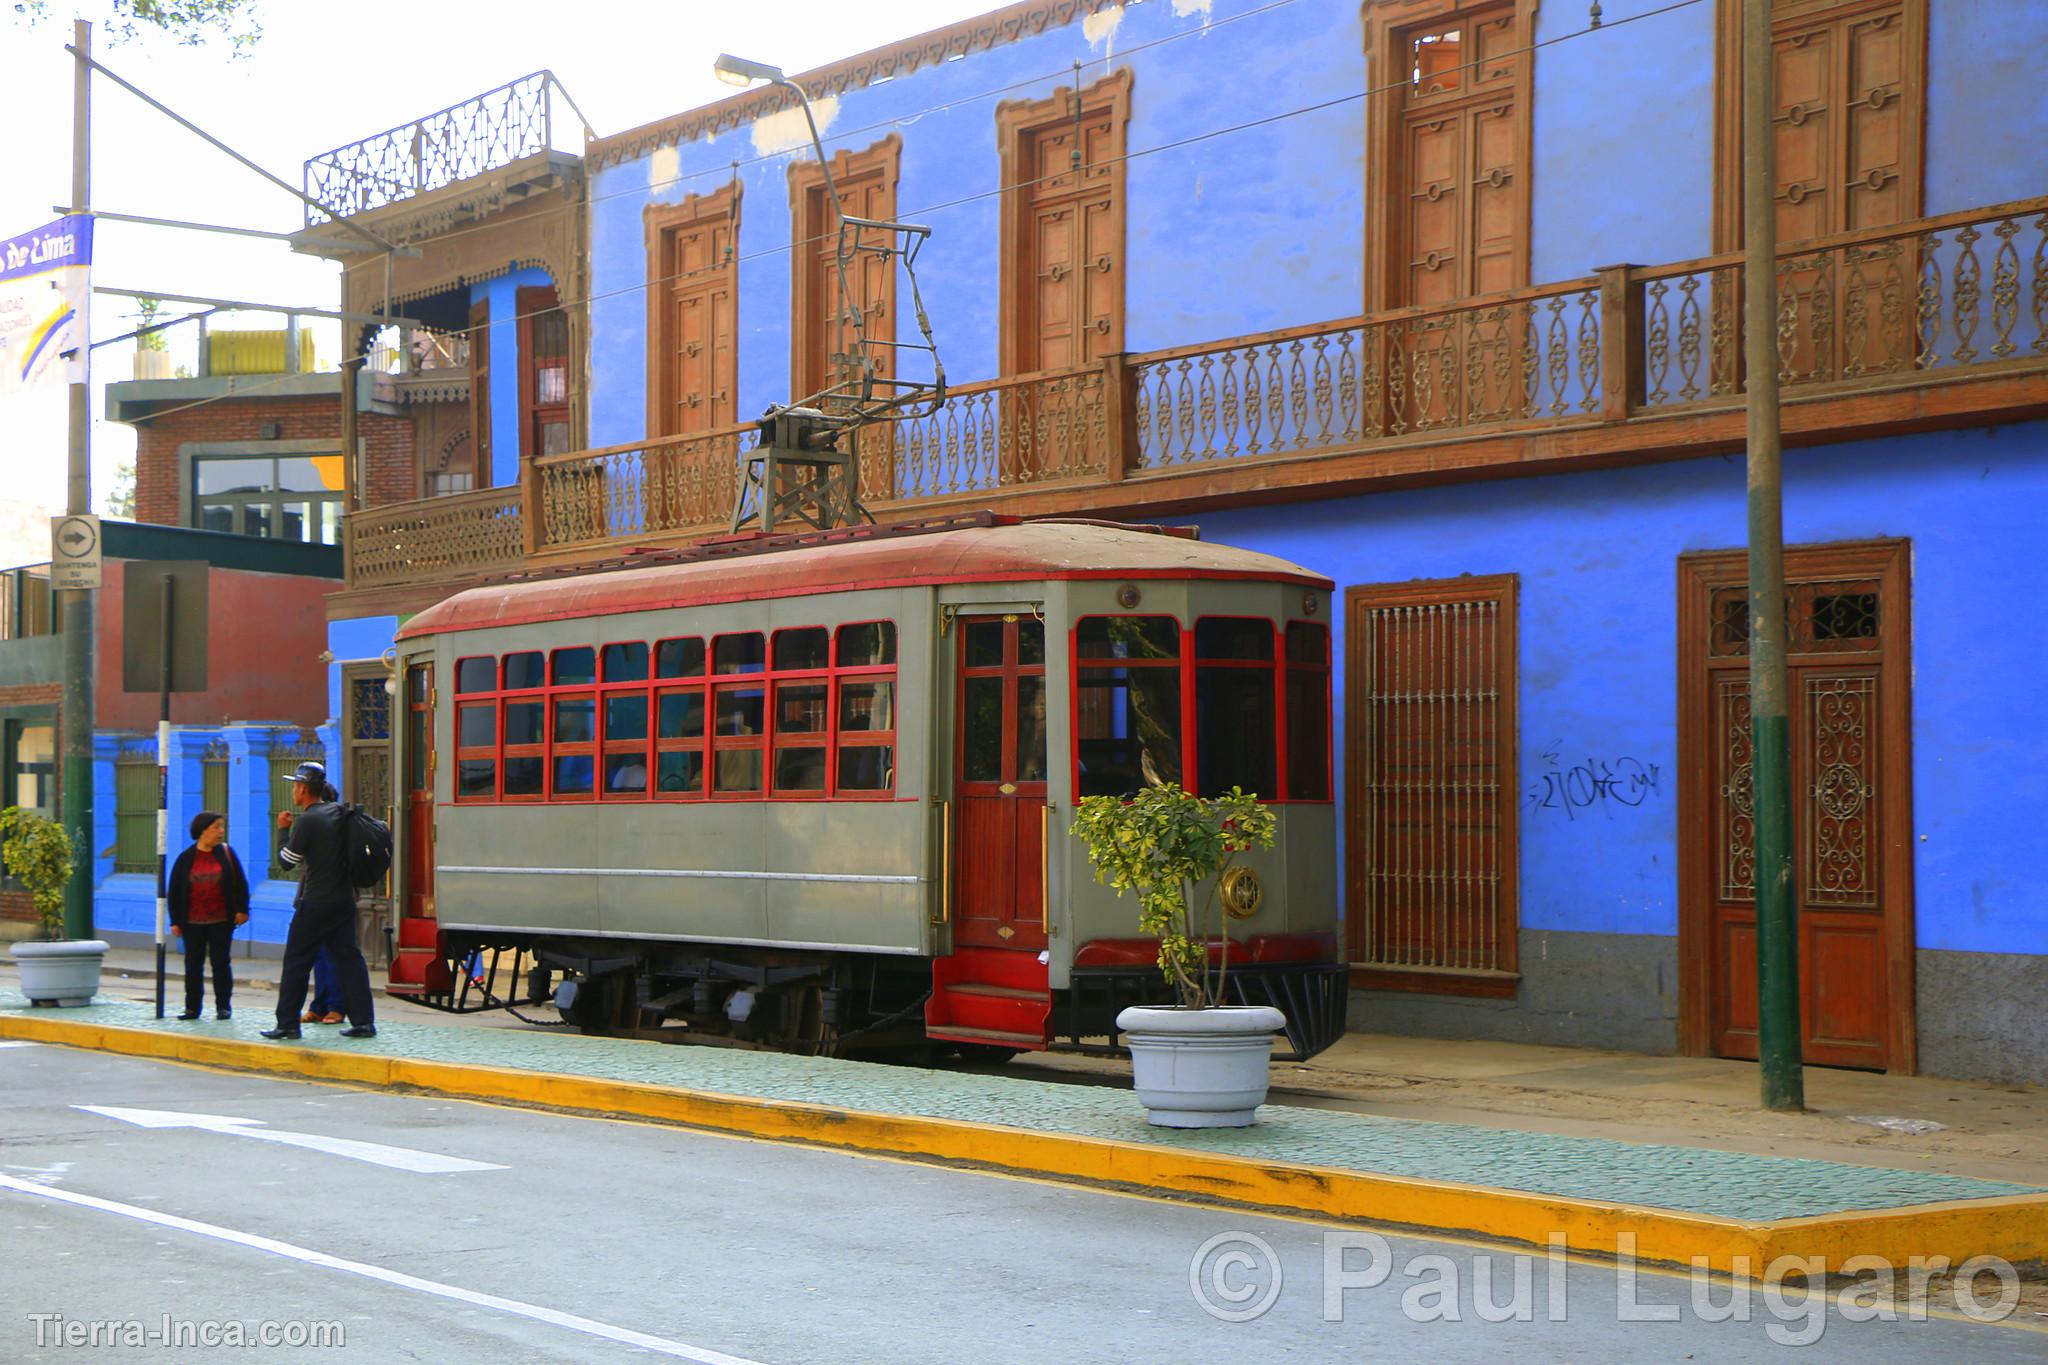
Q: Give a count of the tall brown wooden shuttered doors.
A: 5